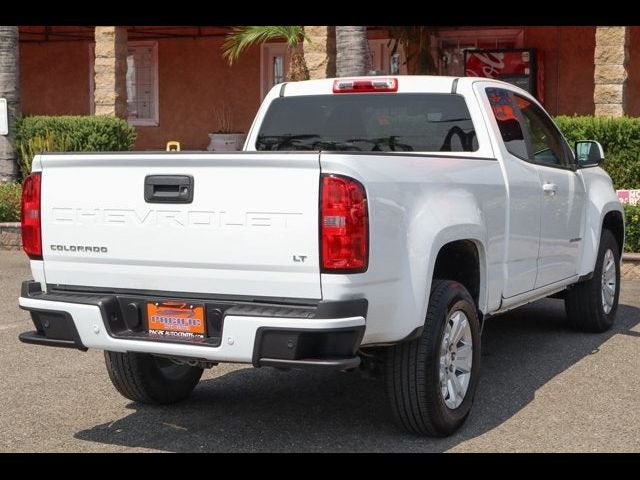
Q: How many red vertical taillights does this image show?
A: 2